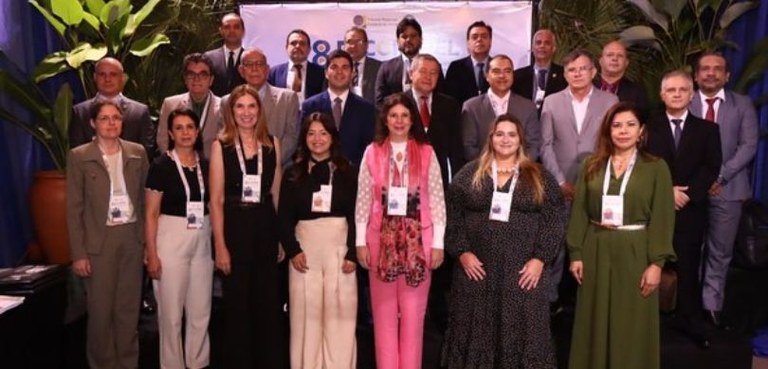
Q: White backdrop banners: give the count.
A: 1